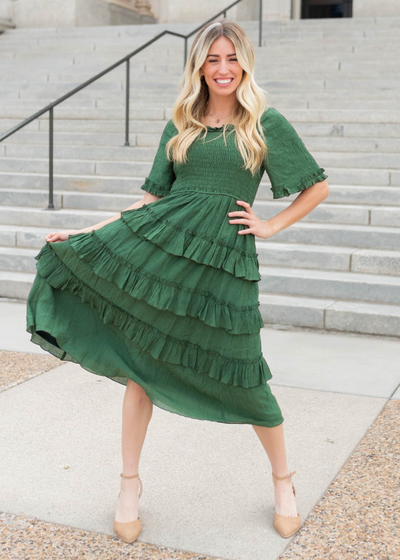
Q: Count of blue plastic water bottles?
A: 0